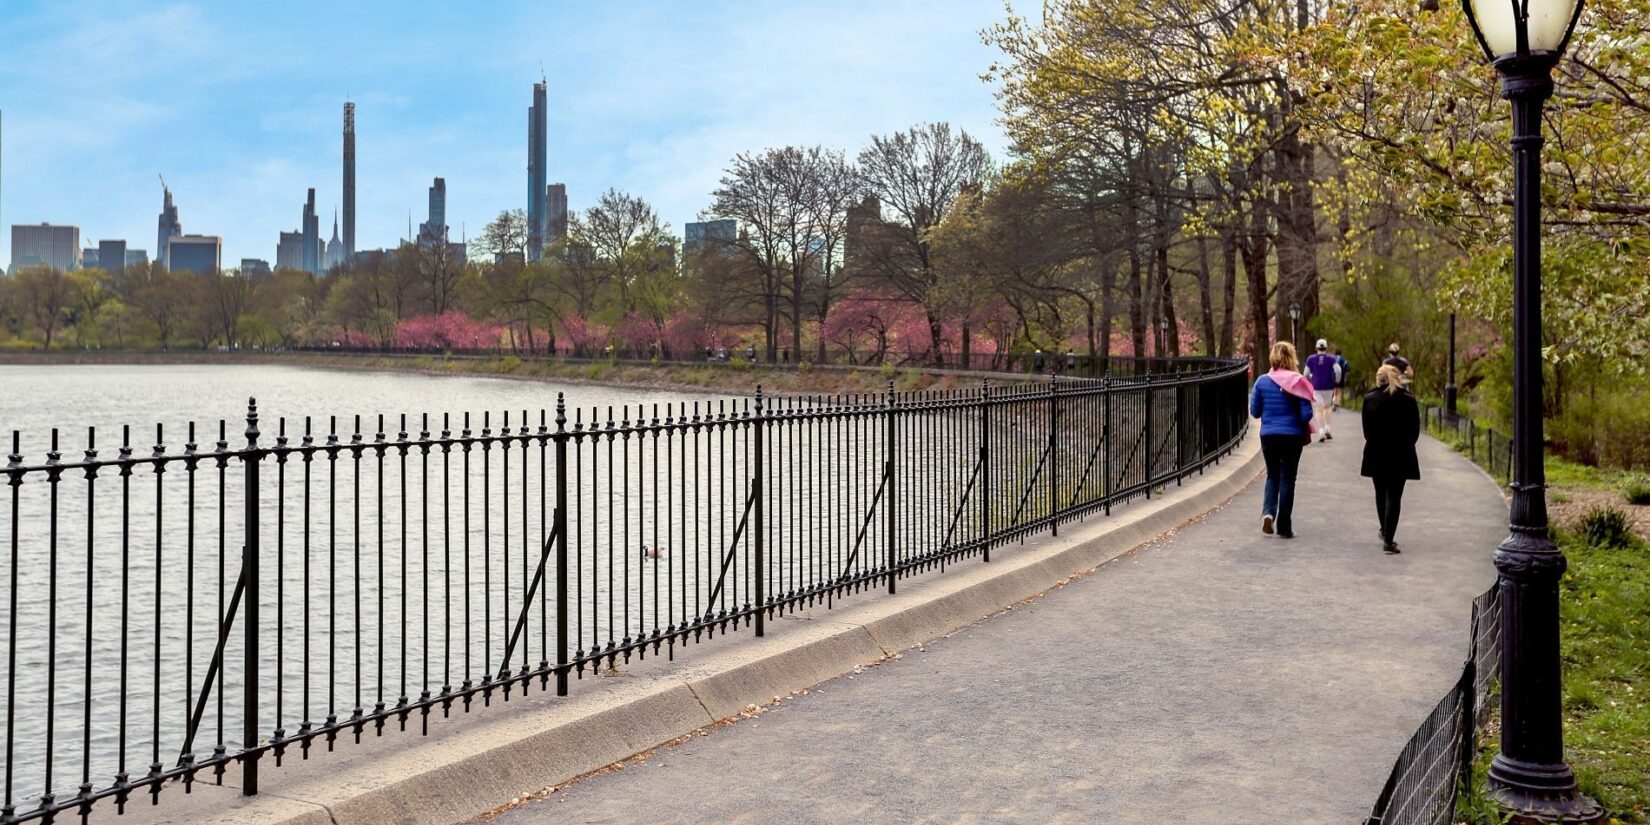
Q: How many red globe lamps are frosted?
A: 0